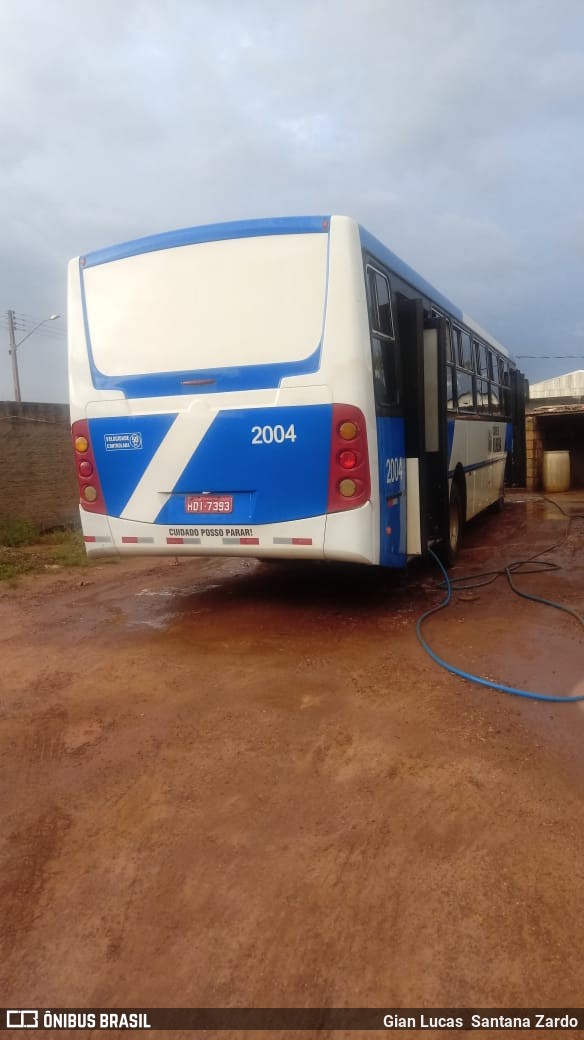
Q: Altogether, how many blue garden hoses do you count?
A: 1